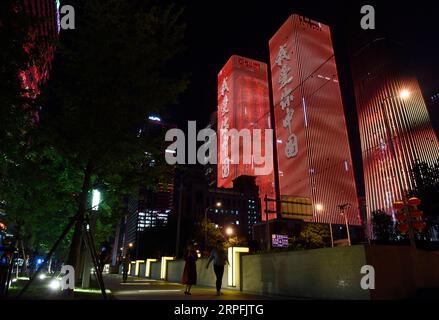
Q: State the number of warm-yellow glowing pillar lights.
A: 5